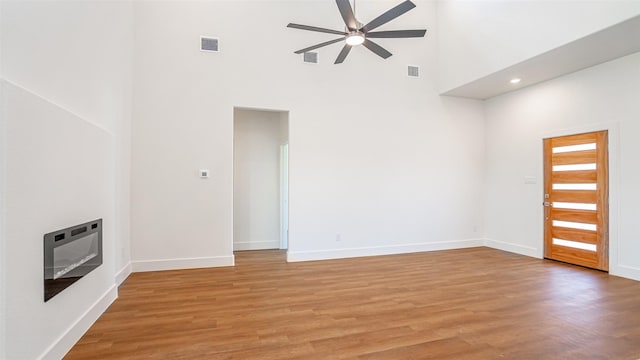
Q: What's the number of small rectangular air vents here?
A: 3